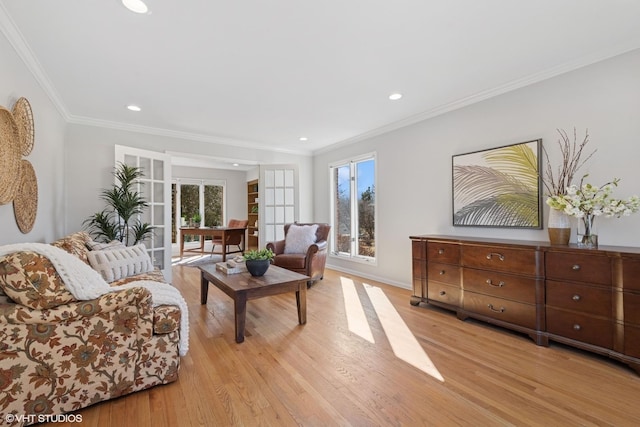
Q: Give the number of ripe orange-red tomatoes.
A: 0